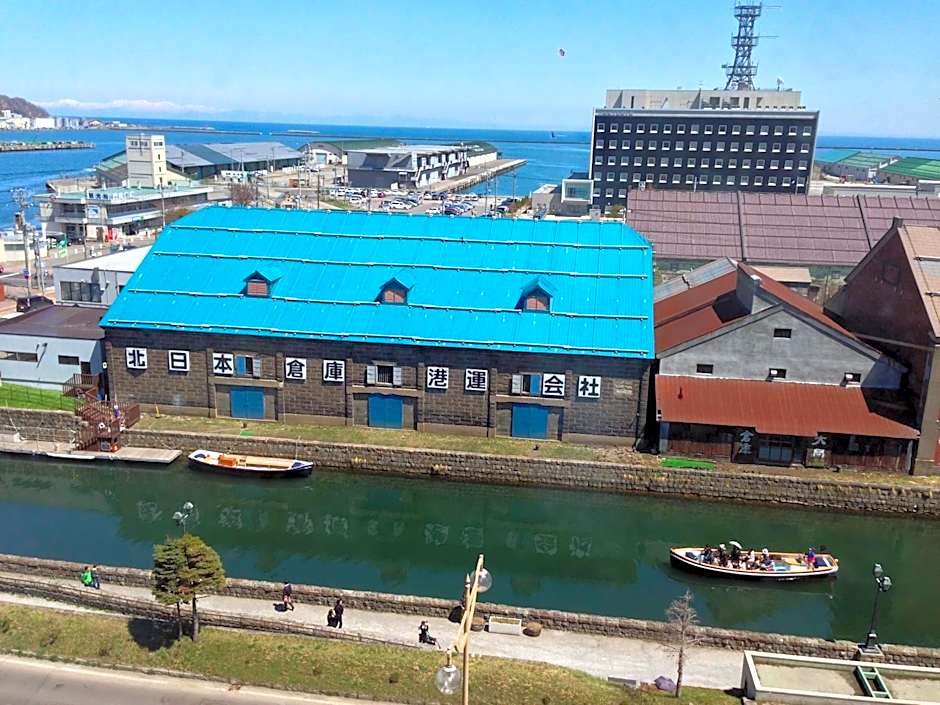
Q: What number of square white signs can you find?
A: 9